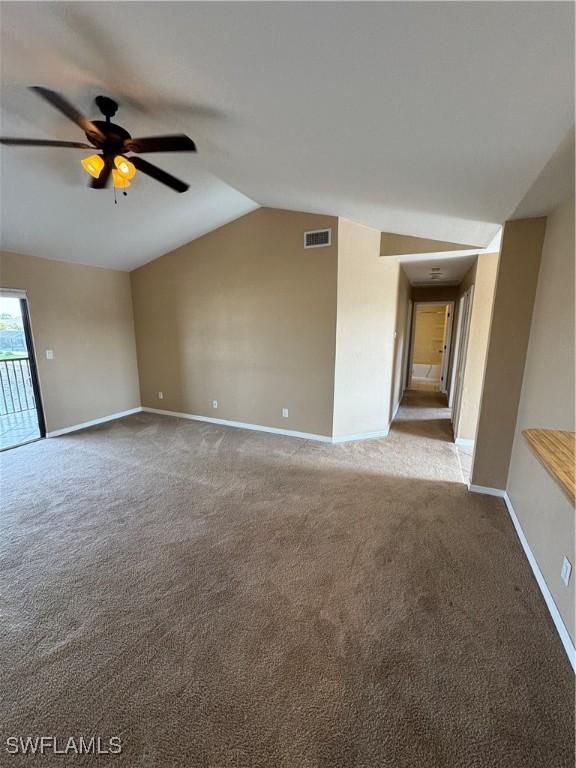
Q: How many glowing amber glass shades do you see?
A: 3